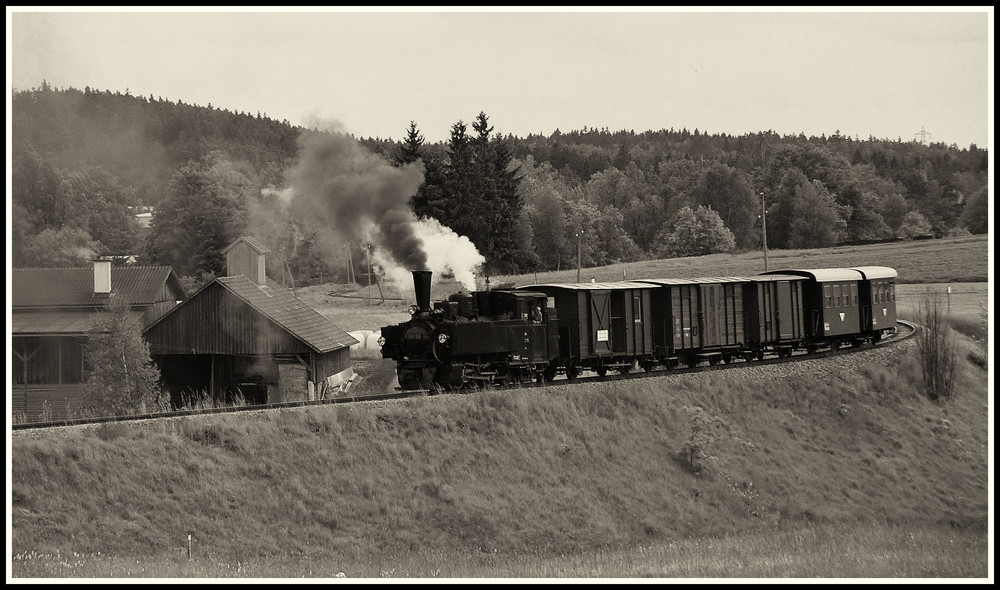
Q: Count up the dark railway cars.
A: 5